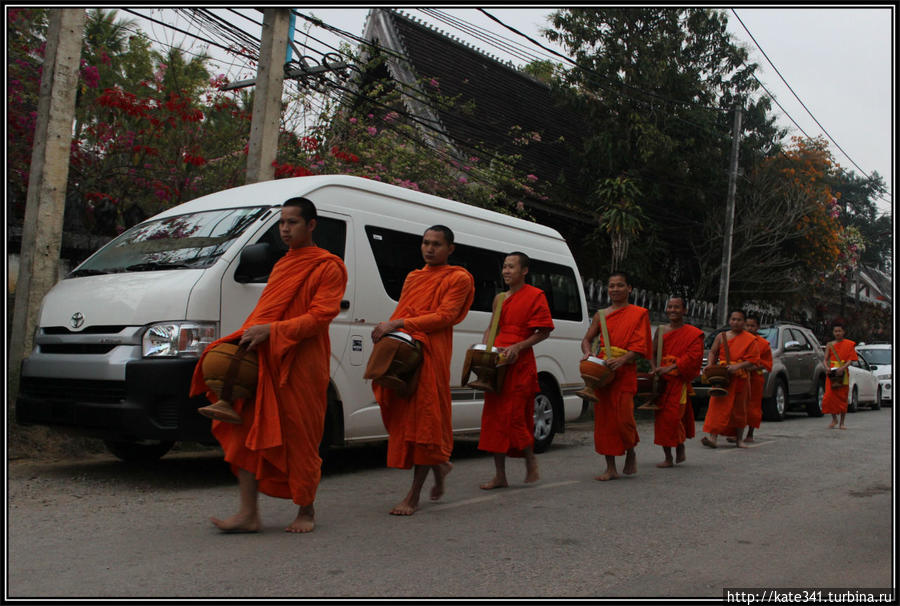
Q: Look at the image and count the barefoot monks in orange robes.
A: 8